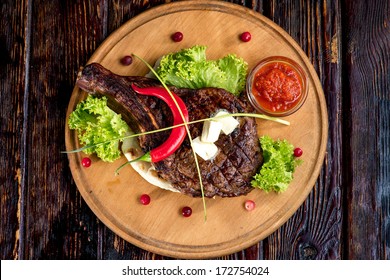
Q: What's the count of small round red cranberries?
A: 8